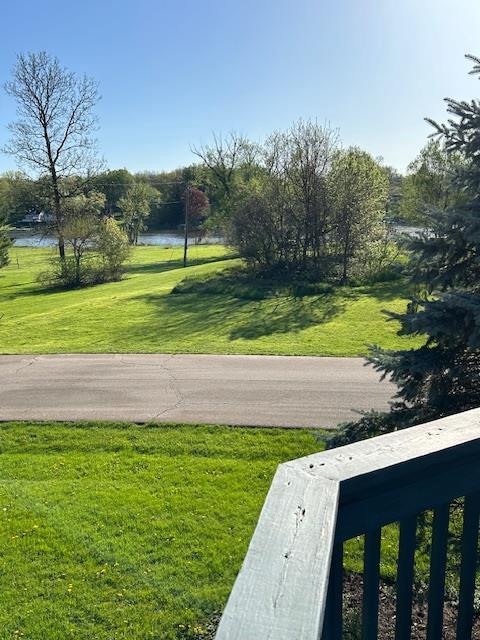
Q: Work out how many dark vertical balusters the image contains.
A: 5